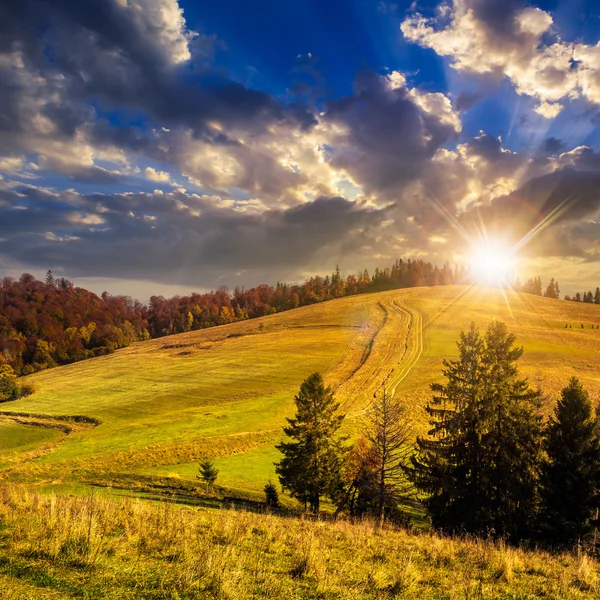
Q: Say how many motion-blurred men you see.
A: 0